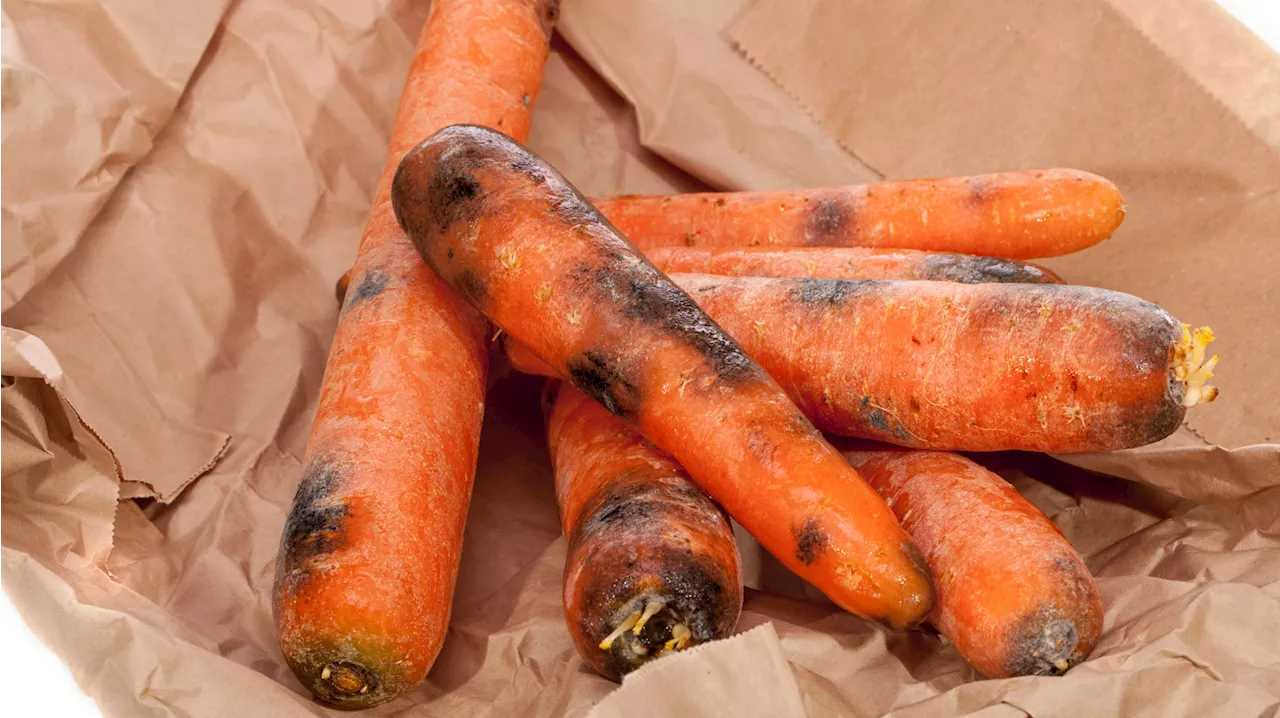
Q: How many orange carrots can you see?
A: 7